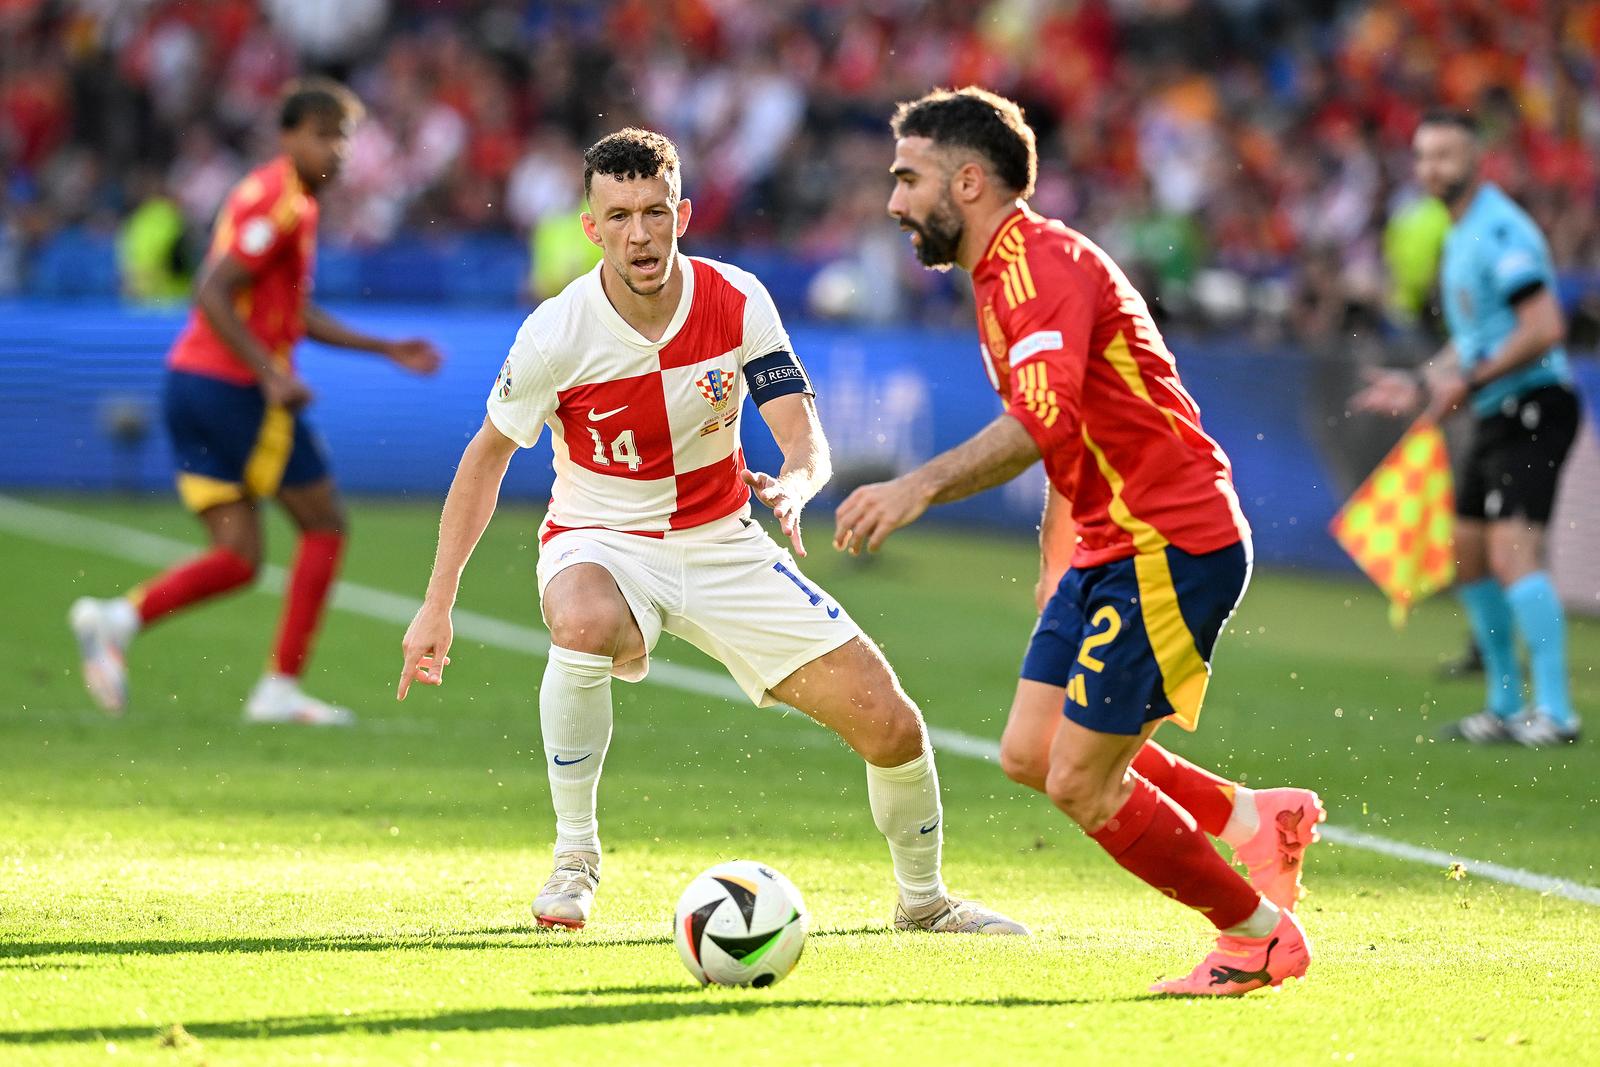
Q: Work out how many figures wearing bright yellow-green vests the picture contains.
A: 3